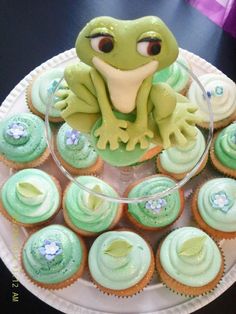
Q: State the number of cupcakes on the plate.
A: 14